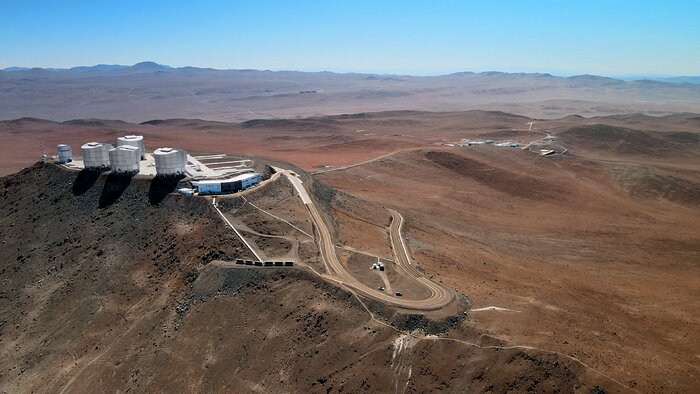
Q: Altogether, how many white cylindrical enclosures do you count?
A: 5